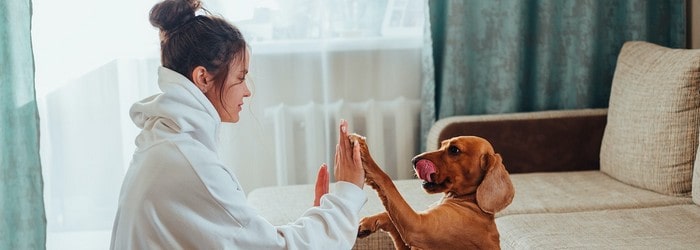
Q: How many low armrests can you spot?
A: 1